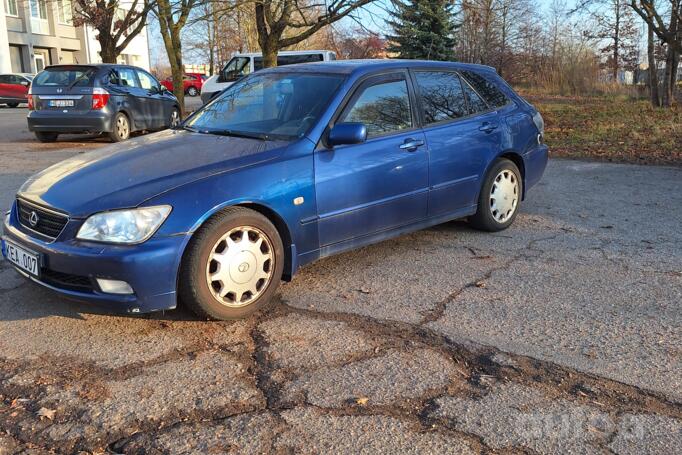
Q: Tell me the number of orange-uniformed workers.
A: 0